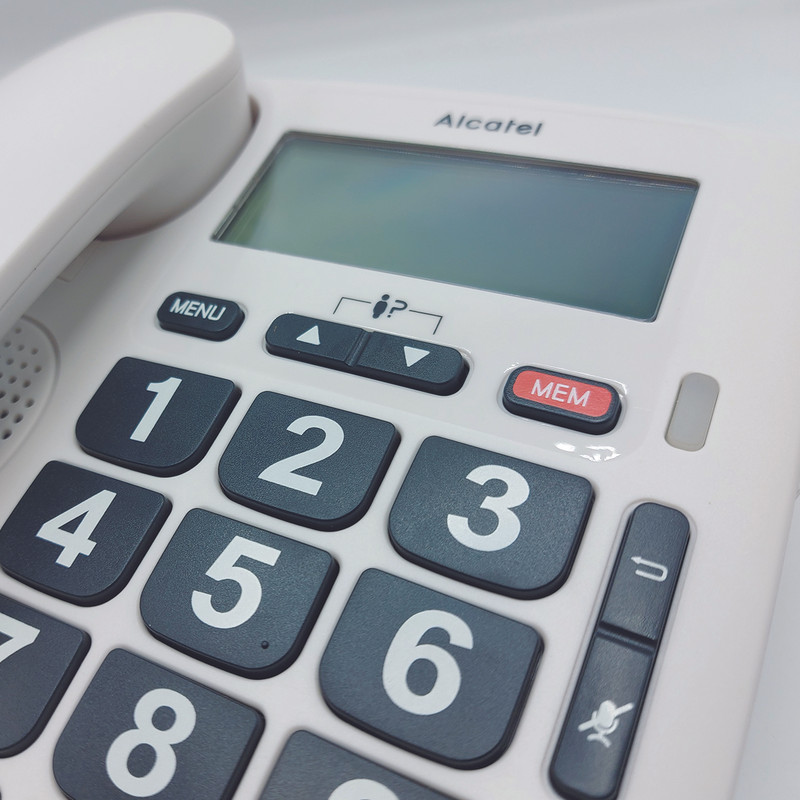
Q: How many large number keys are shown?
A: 9